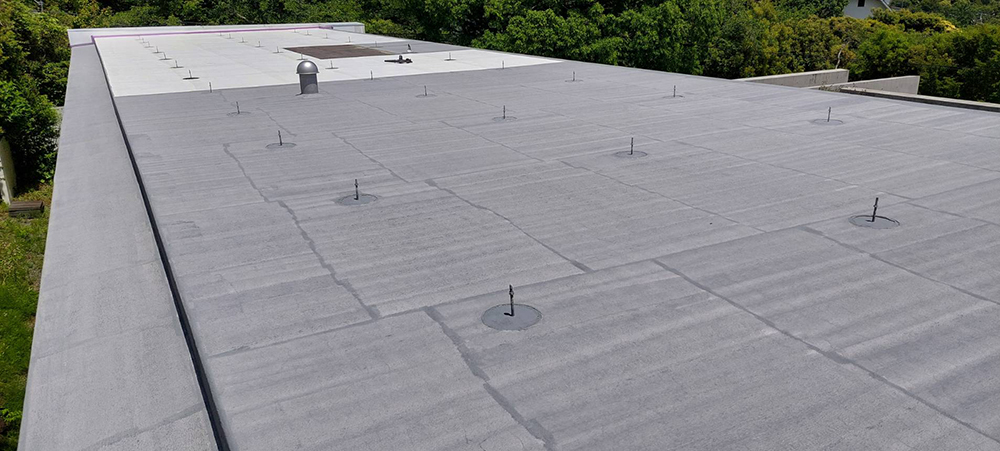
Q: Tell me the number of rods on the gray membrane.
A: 14